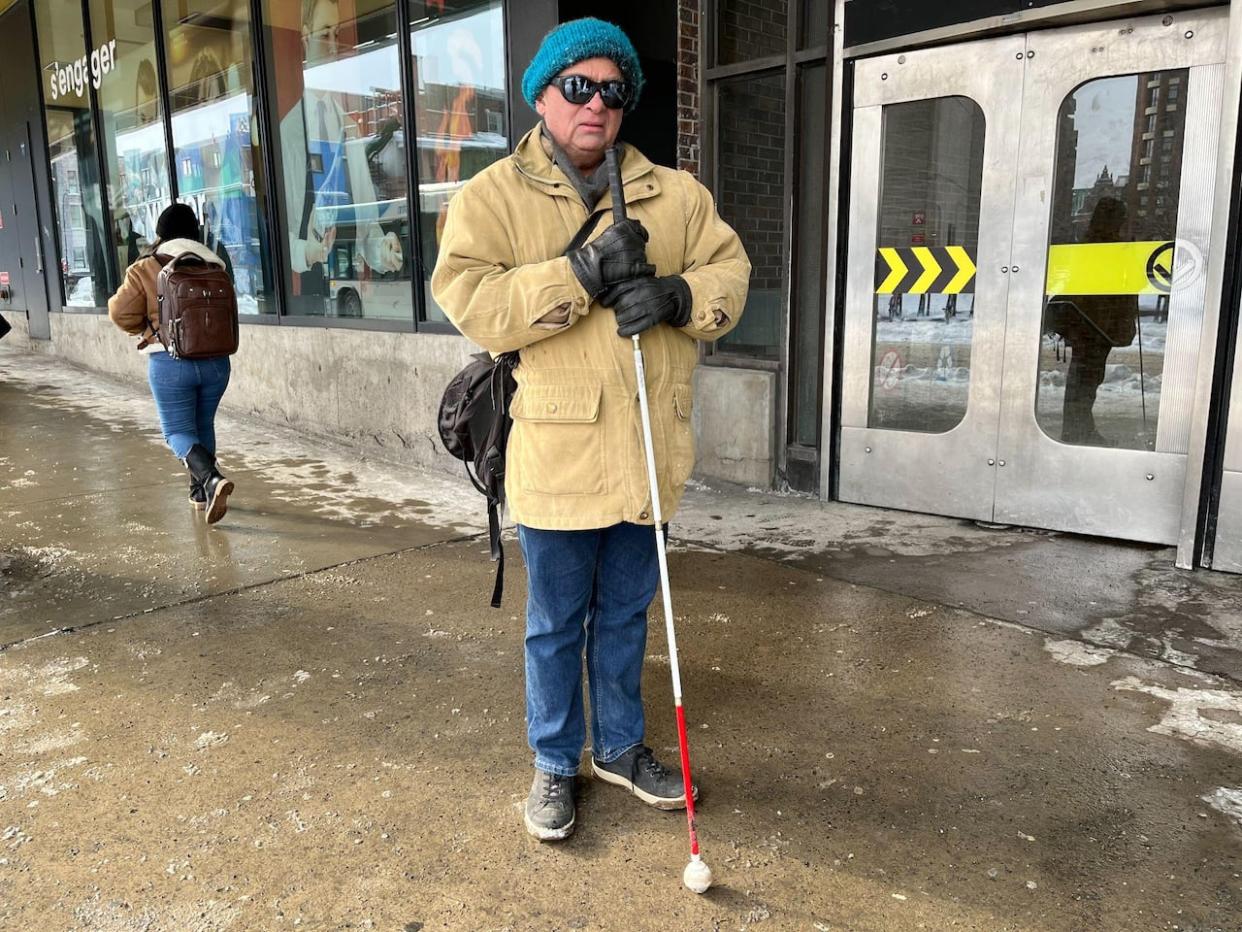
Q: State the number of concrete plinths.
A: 2